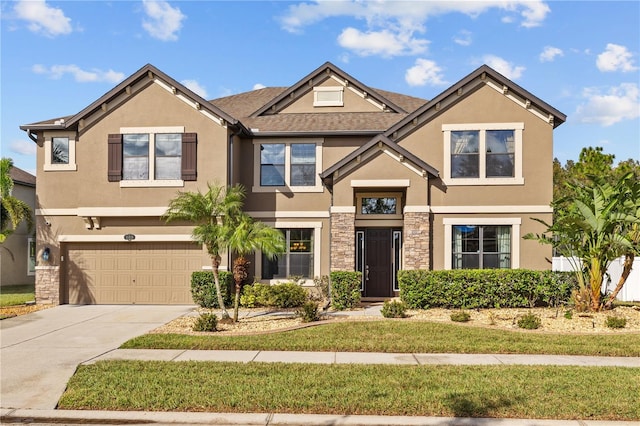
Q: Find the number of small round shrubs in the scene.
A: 6